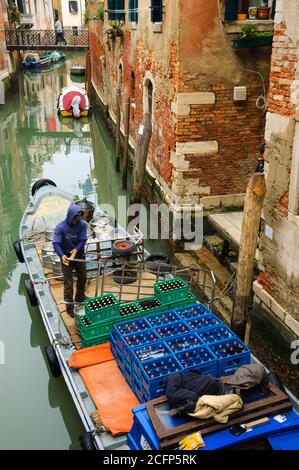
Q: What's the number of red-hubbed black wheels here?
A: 1